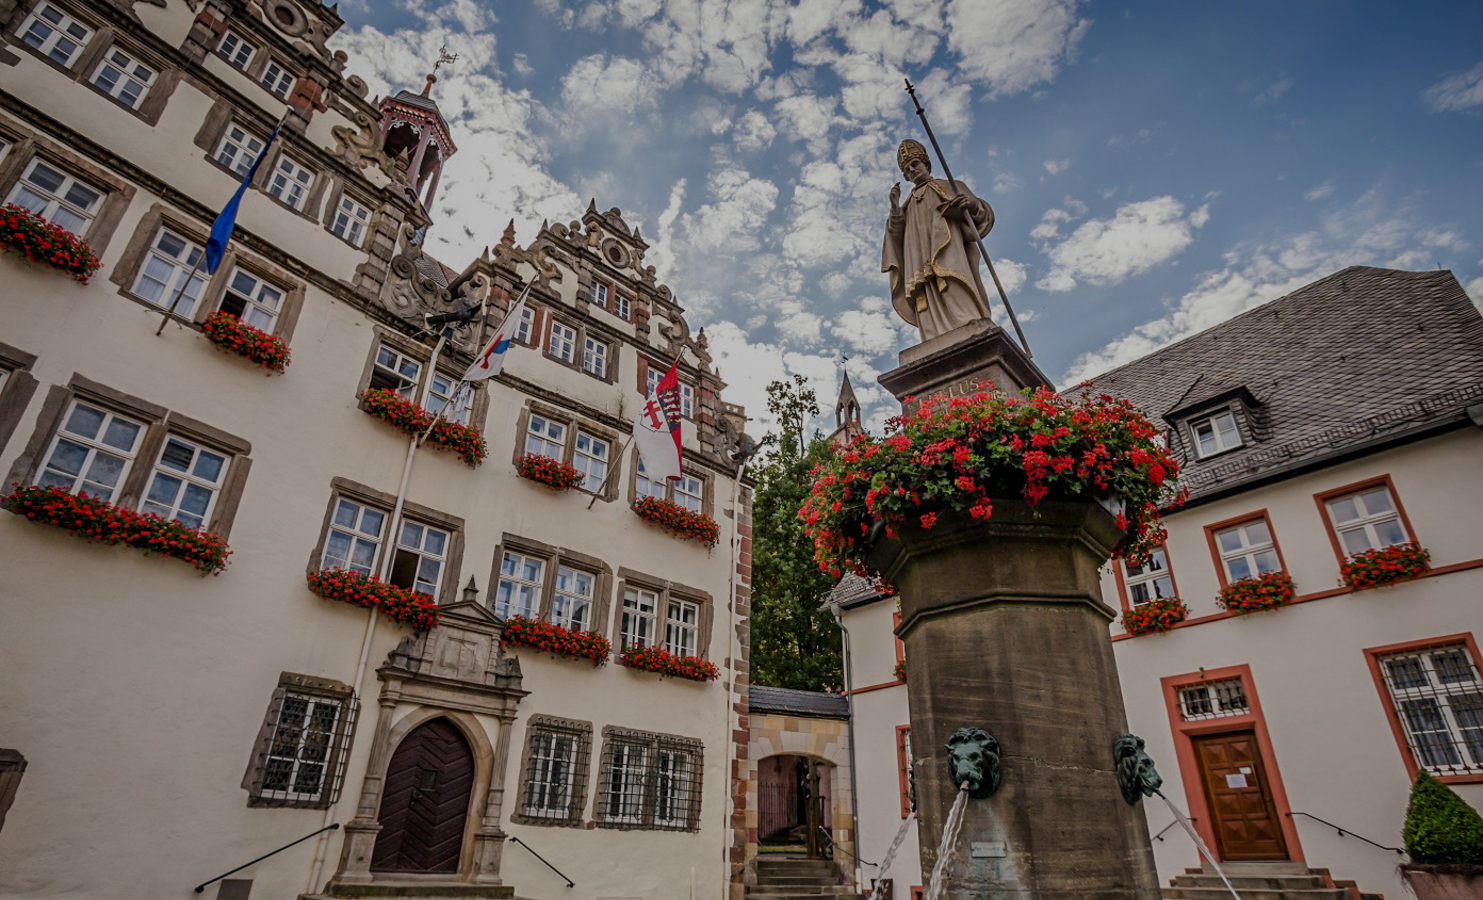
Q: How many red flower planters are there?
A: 14